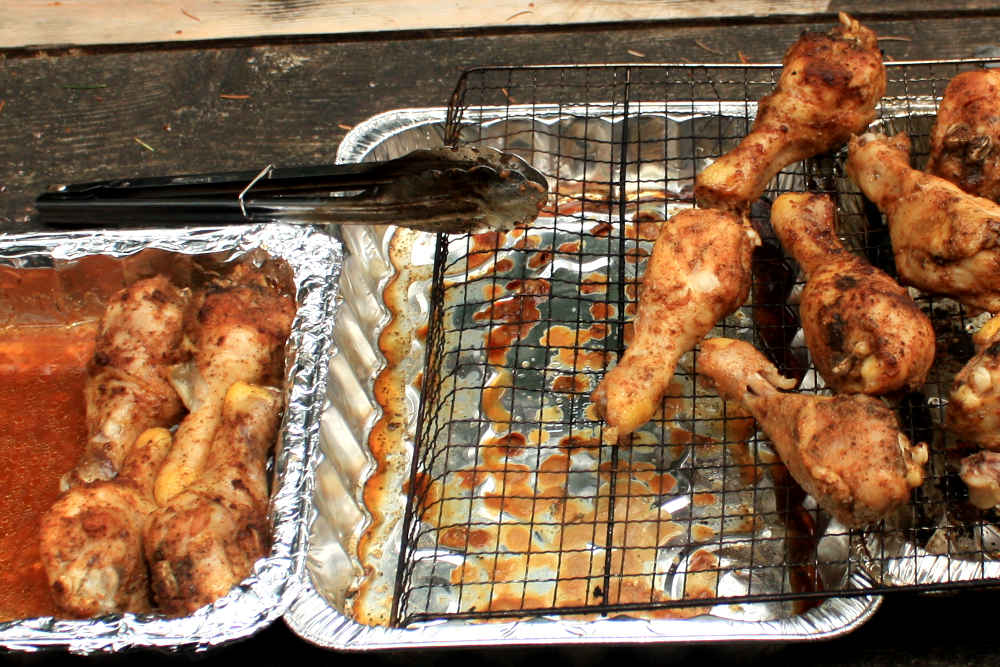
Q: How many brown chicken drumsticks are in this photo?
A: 12